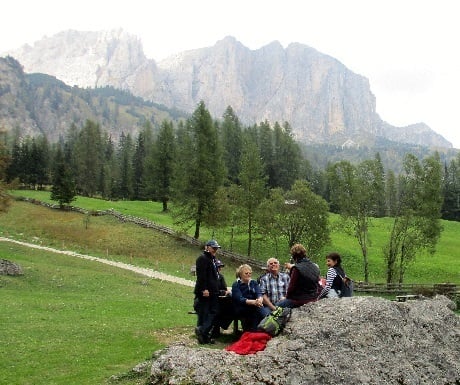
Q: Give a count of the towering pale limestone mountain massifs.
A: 2